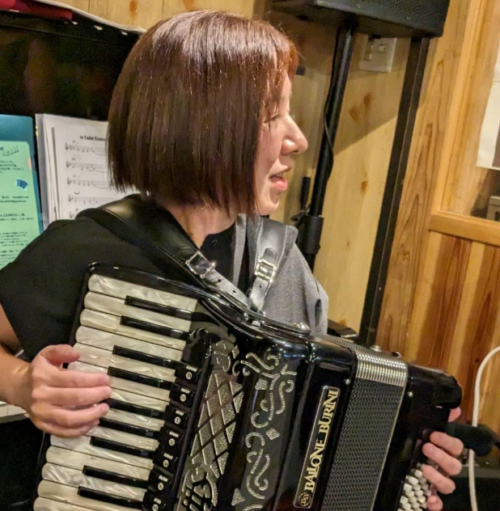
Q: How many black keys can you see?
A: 9